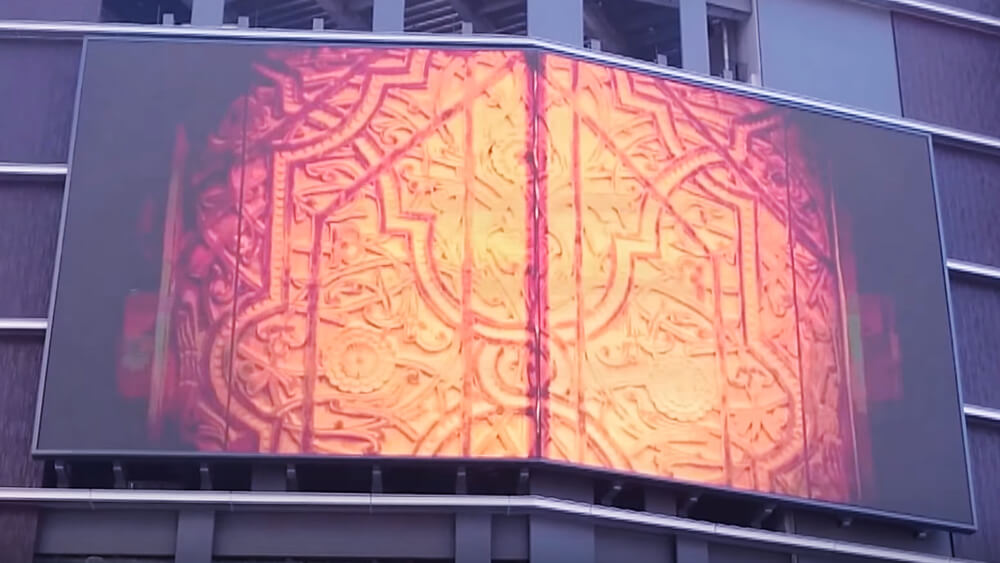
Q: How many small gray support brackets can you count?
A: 12